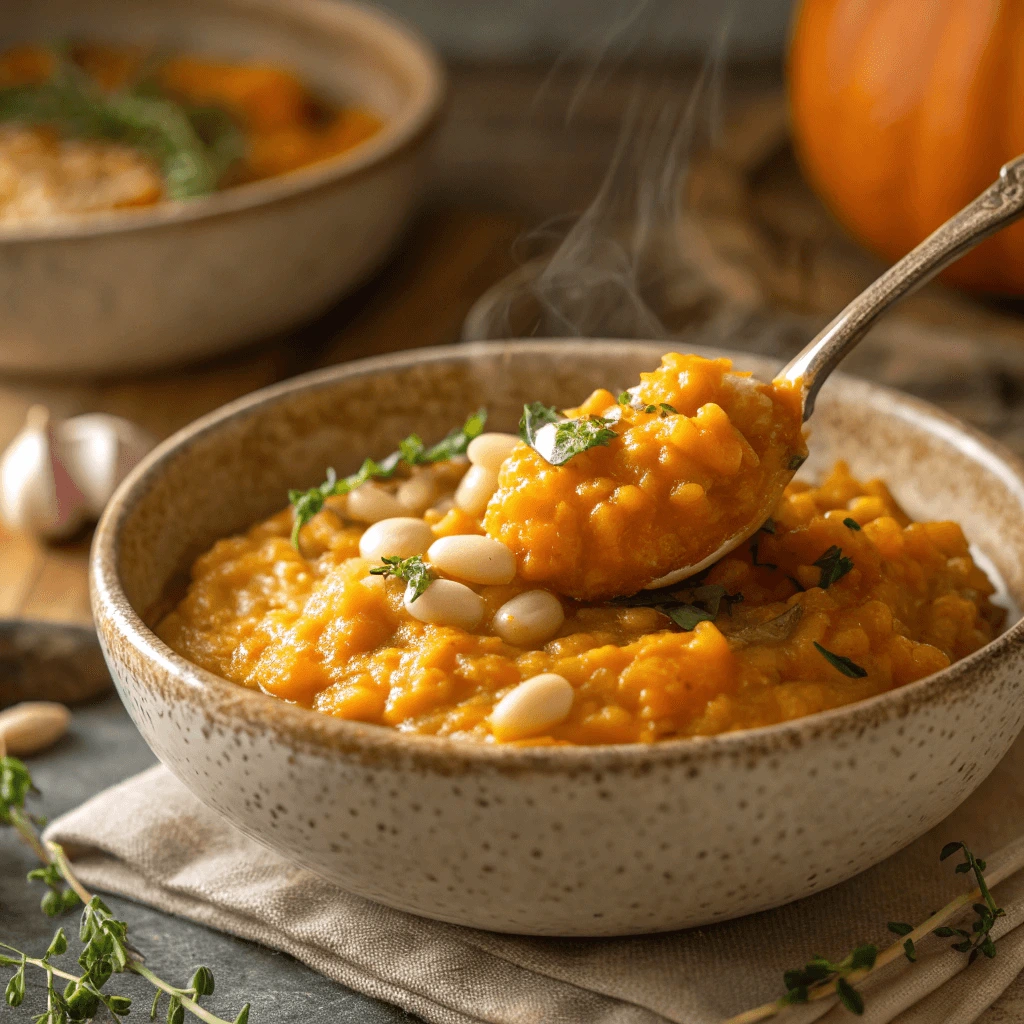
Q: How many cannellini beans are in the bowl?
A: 9